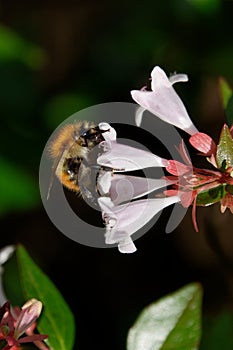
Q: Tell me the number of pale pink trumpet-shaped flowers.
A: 4